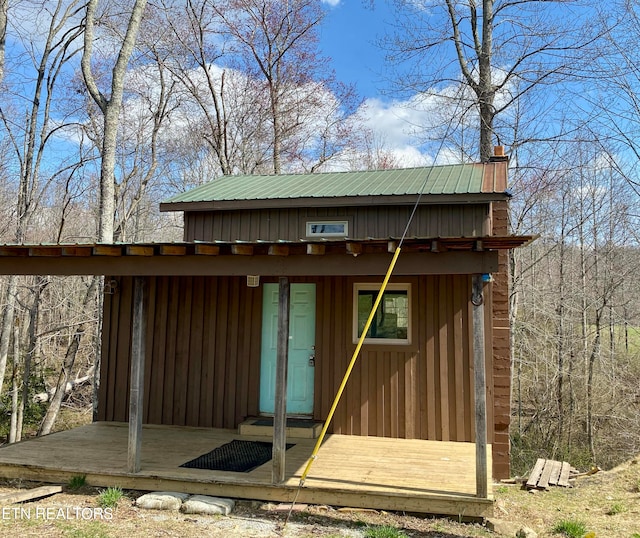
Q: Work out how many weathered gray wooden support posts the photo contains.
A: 3